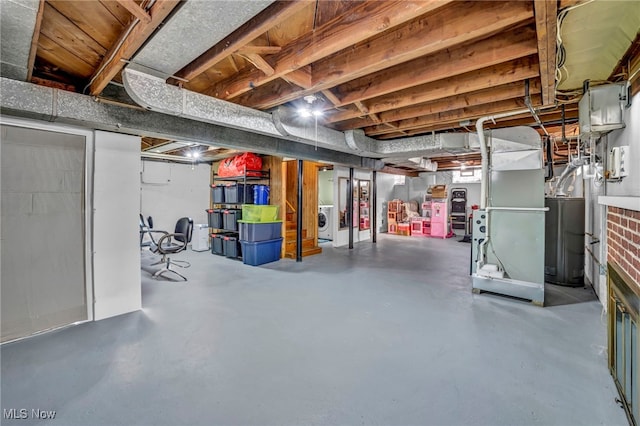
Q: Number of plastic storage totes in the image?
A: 9